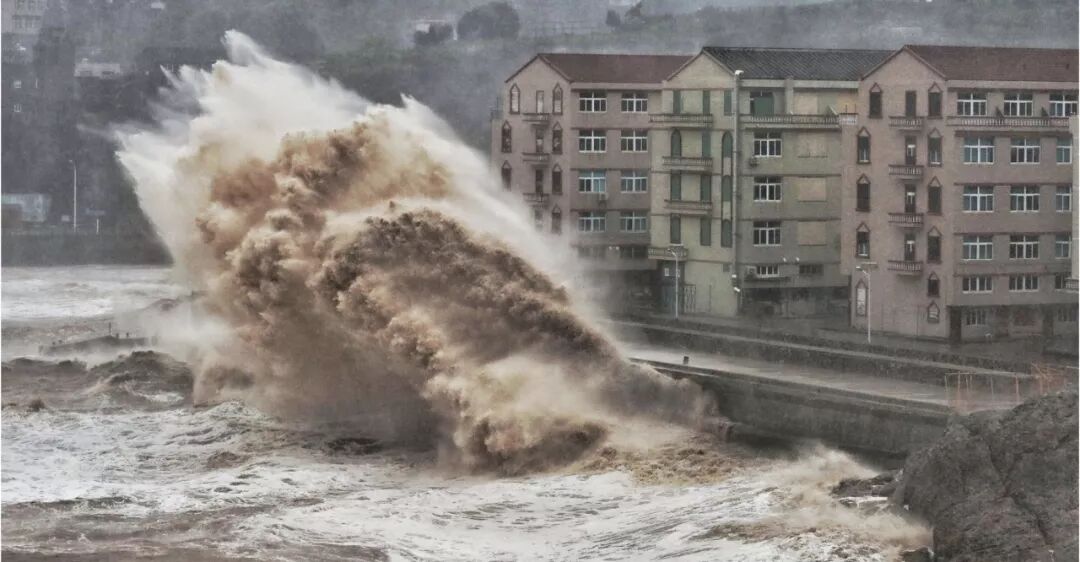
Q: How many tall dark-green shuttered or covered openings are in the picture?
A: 12